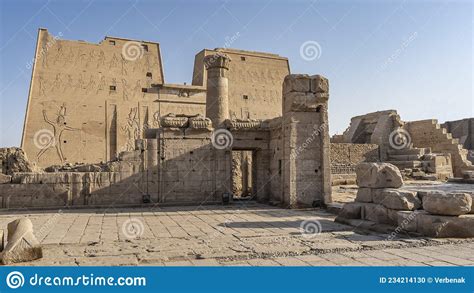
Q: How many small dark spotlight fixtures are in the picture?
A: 3